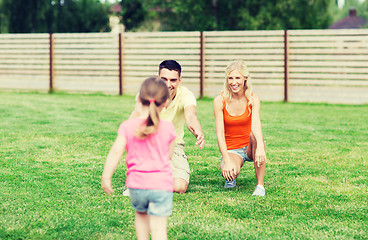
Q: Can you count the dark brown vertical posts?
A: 4